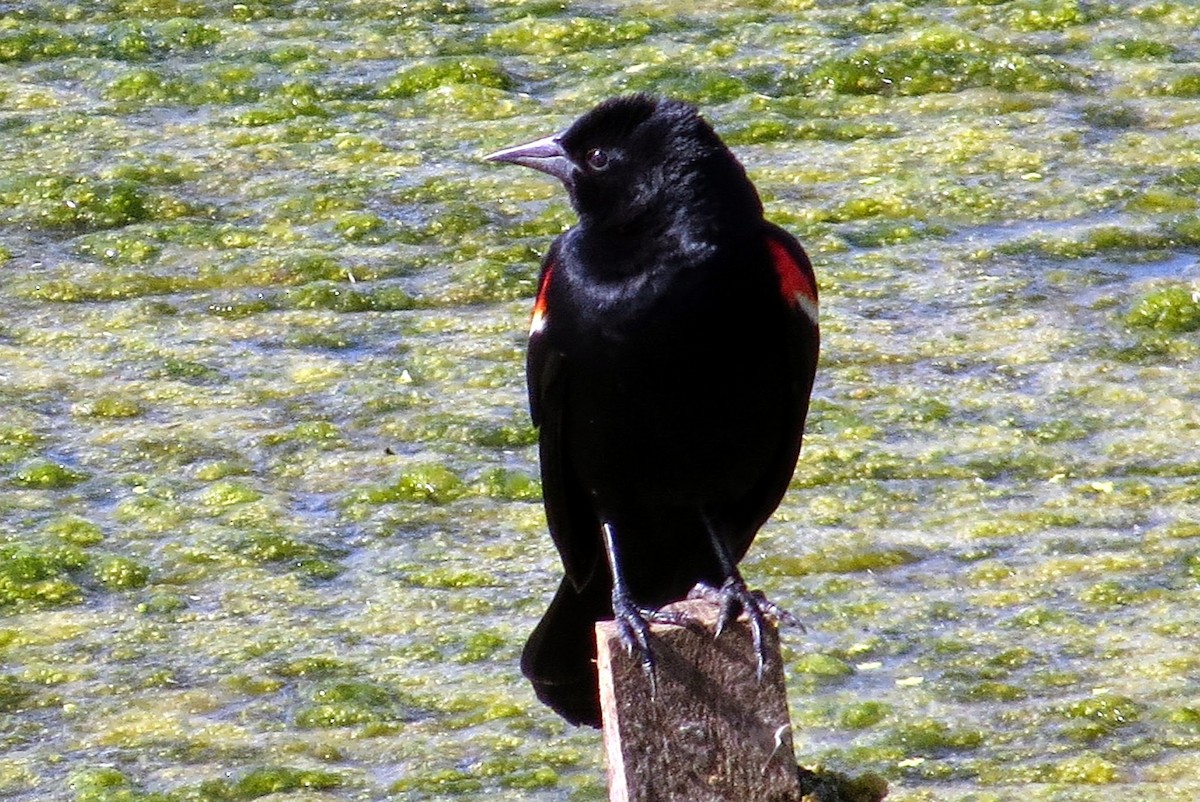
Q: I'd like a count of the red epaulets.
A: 2